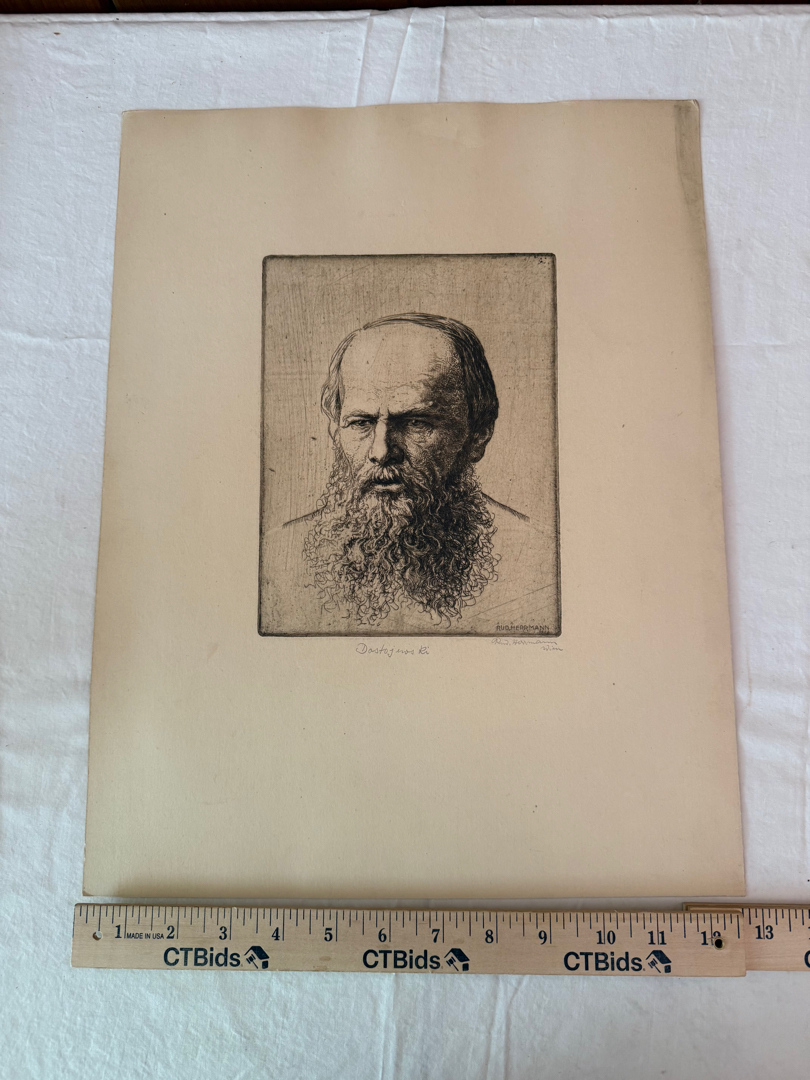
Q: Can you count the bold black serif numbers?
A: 13